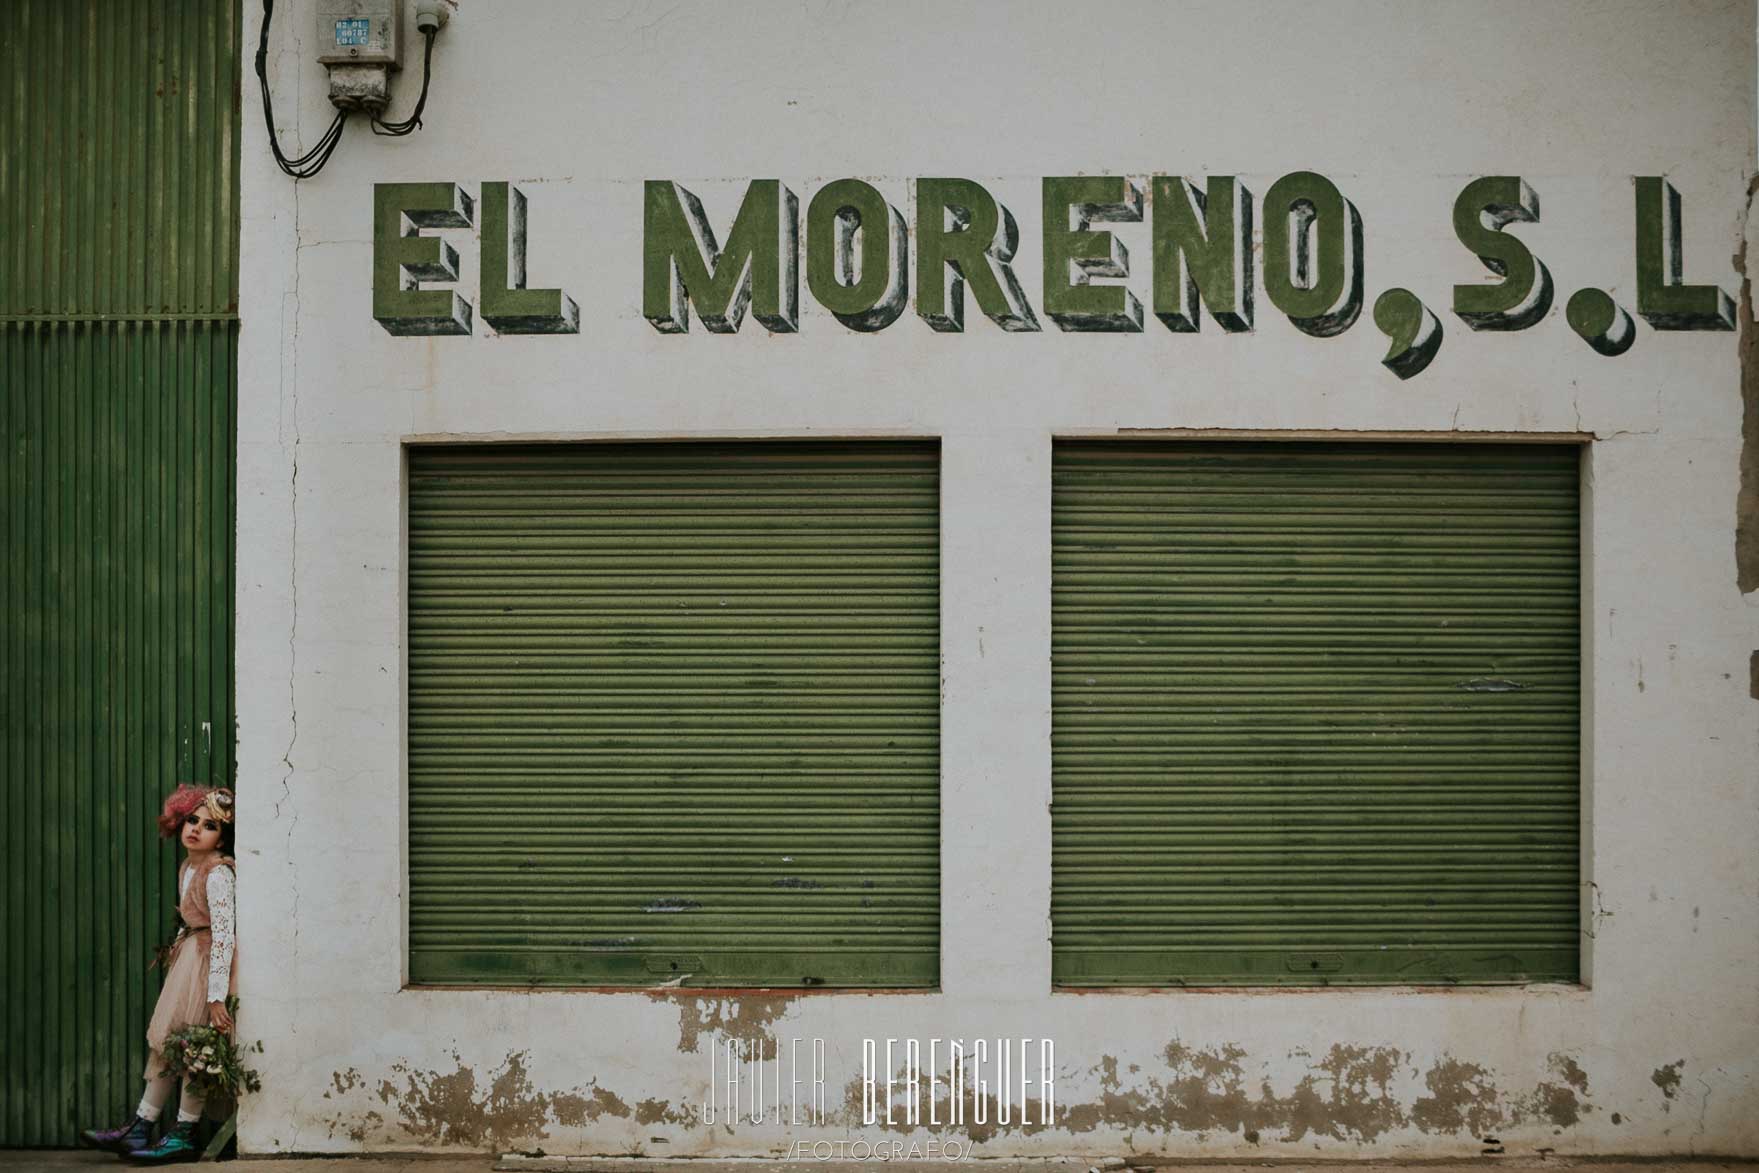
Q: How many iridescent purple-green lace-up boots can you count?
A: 2